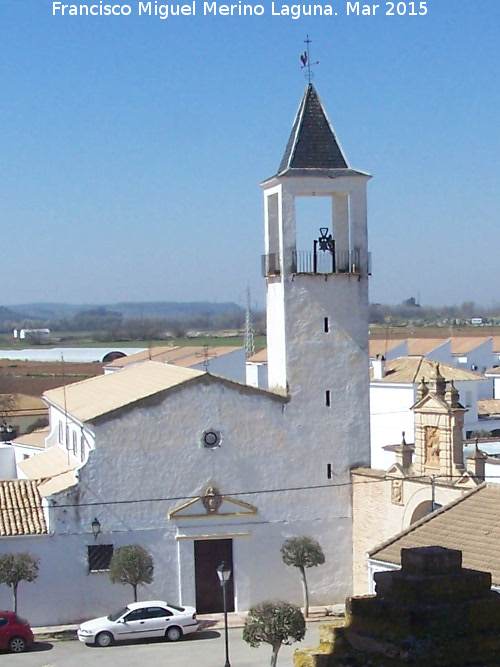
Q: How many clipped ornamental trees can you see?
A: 4